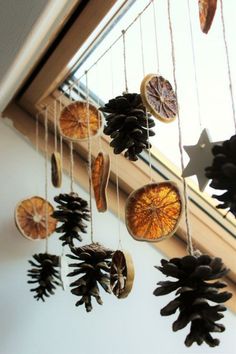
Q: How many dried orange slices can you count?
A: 8